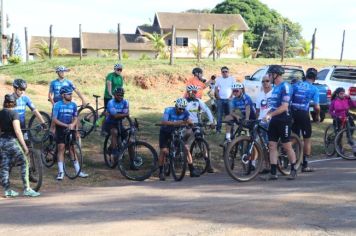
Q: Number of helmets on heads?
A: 12